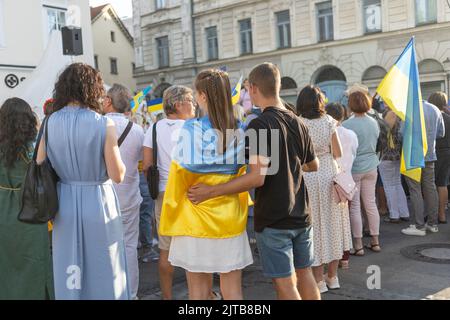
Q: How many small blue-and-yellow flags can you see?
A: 3